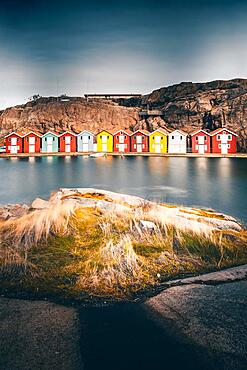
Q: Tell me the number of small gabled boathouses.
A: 12